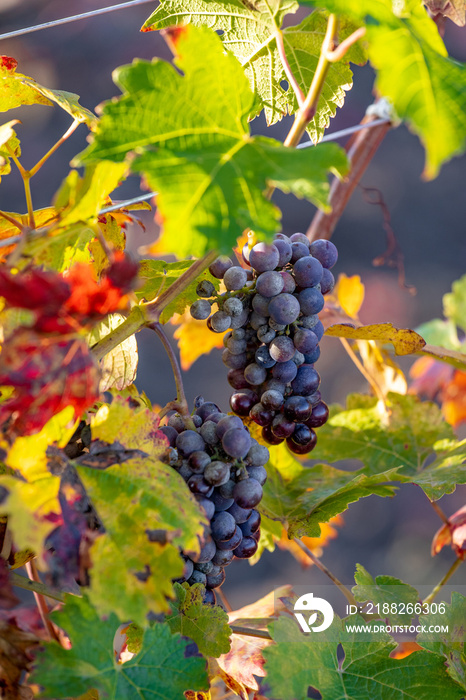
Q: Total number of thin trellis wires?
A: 2